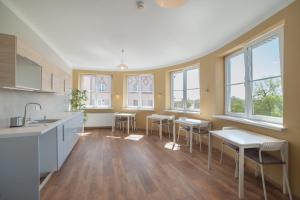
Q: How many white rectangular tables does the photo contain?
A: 4